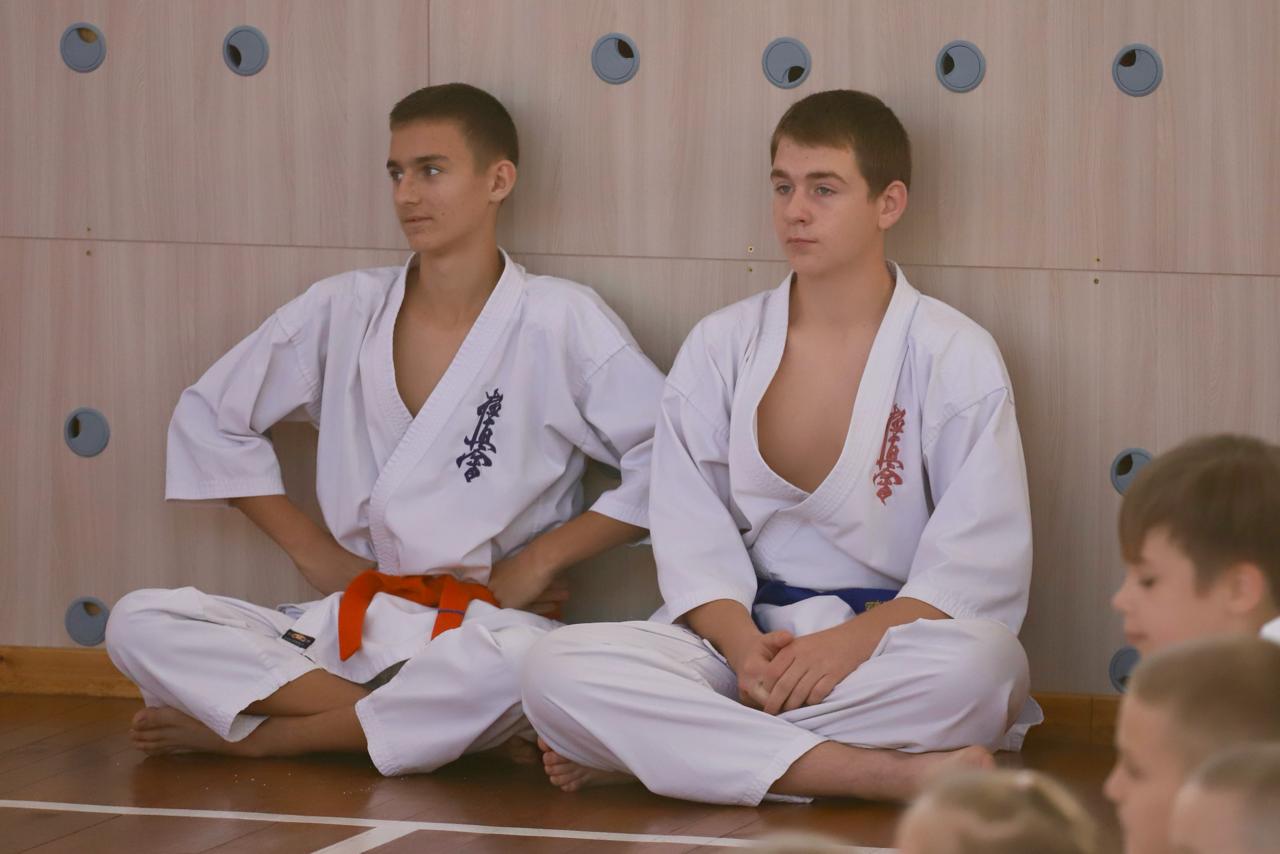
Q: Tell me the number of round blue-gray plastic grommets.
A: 10